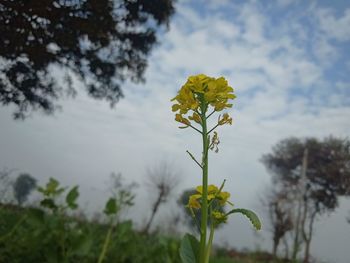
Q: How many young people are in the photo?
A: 0